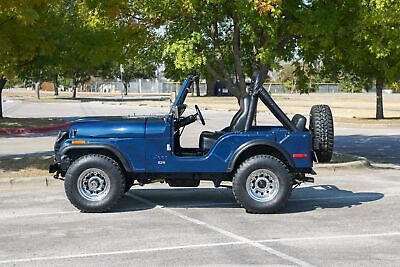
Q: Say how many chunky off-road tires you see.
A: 3